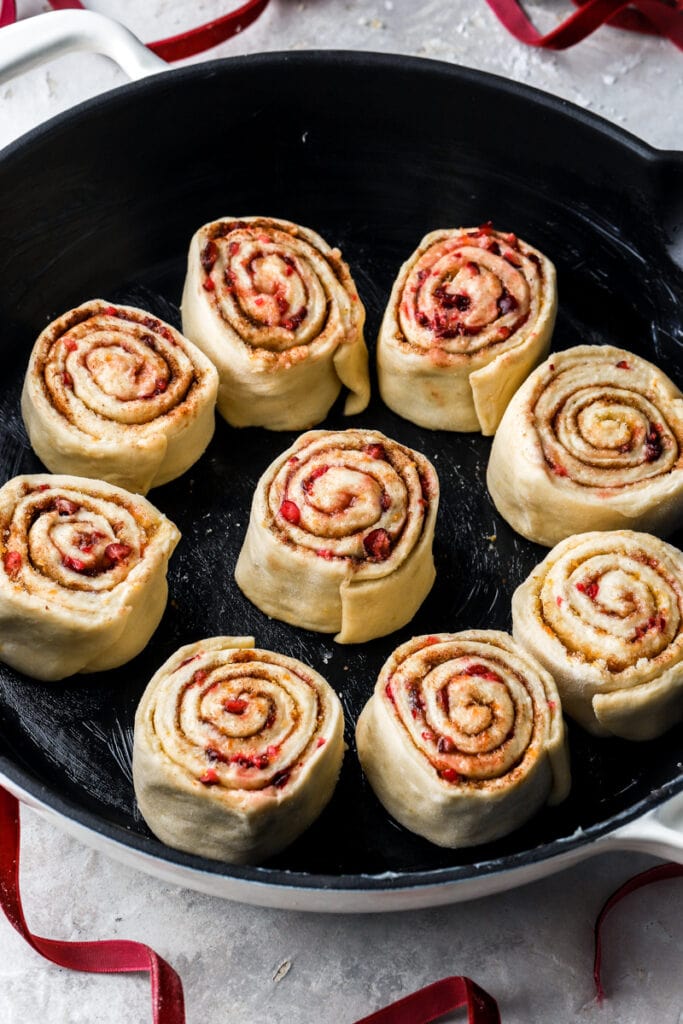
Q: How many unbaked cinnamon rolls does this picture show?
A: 9